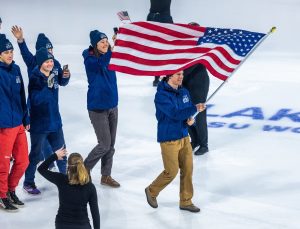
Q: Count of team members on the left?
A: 4